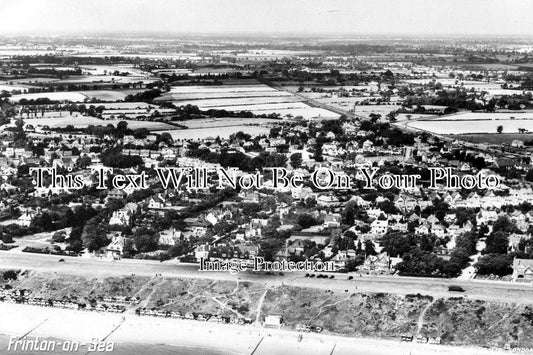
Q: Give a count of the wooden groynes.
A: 4